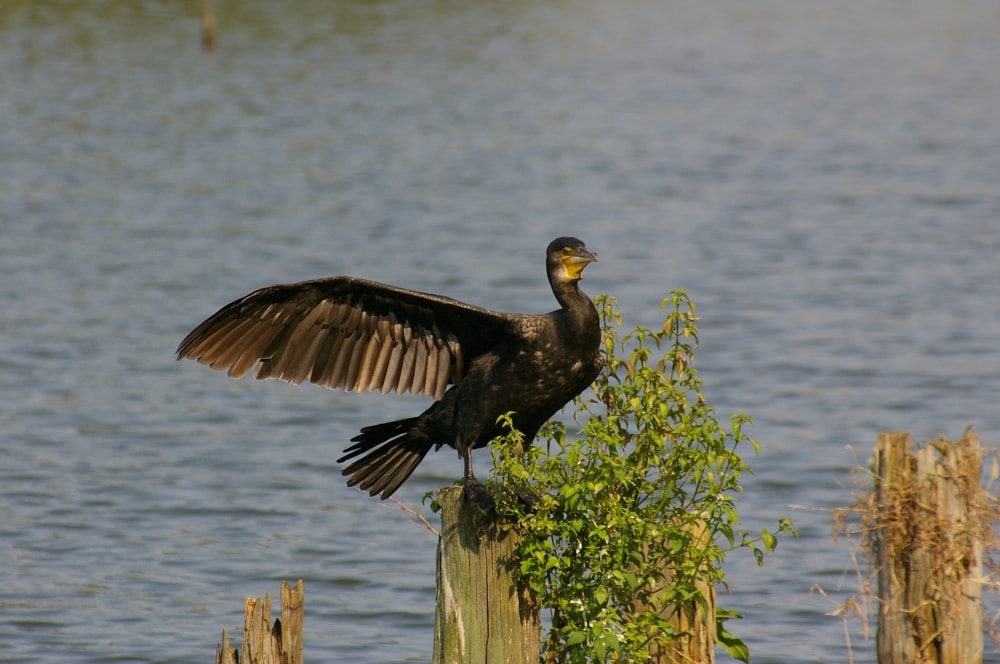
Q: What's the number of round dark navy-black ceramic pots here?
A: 0